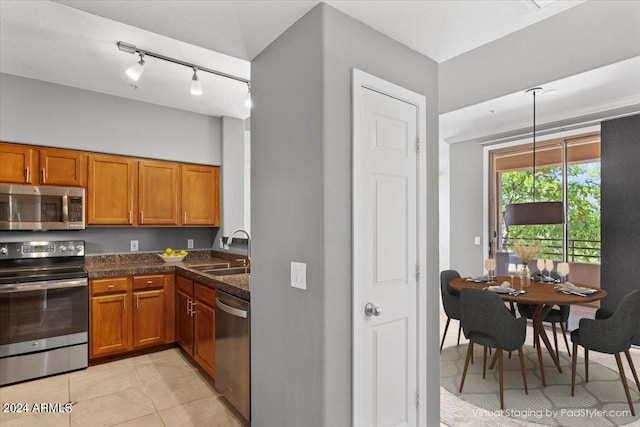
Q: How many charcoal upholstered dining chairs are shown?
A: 4